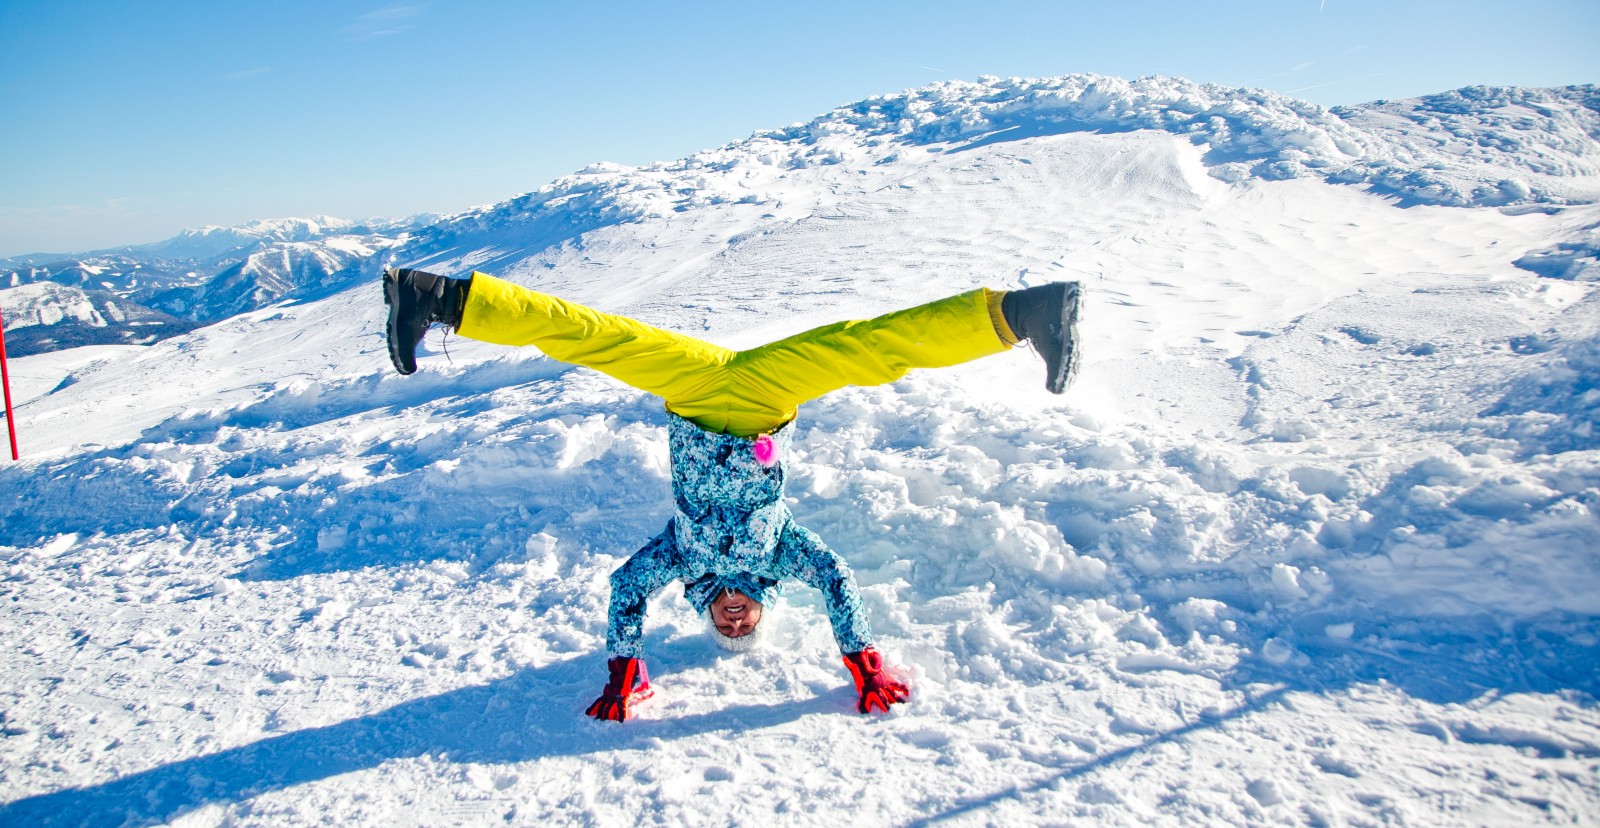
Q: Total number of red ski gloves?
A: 2